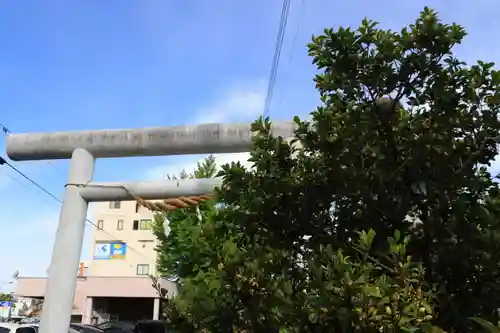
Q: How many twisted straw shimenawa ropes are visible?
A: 1